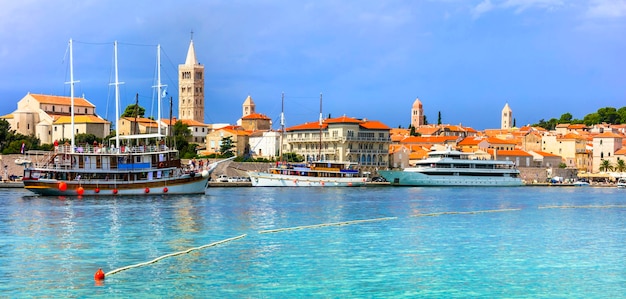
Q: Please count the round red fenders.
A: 6